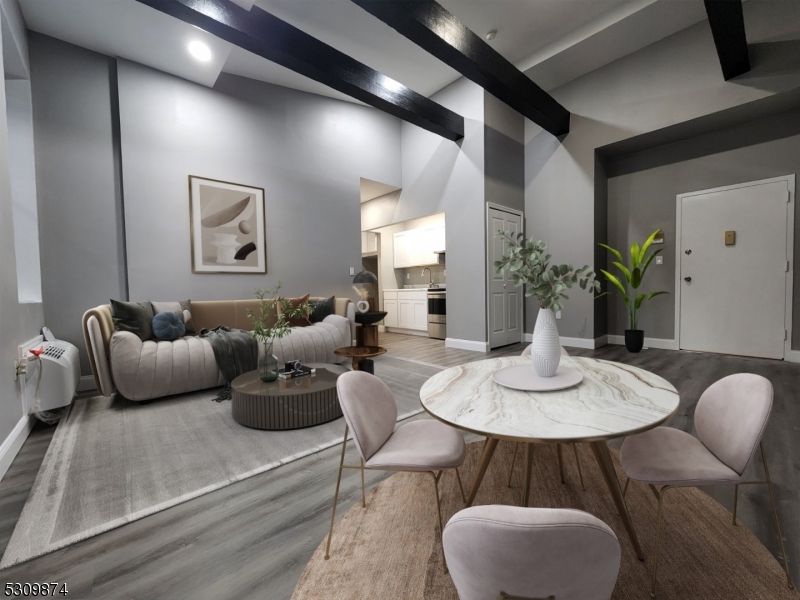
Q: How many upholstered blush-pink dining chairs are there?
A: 4